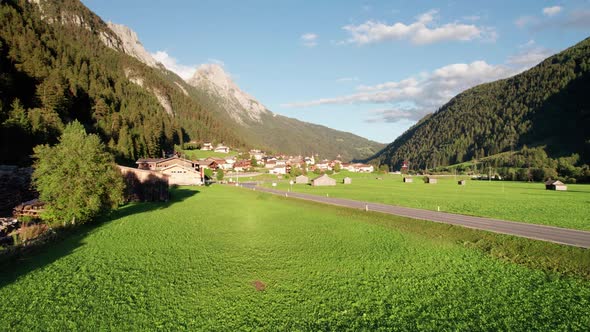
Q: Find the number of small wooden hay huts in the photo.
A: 7